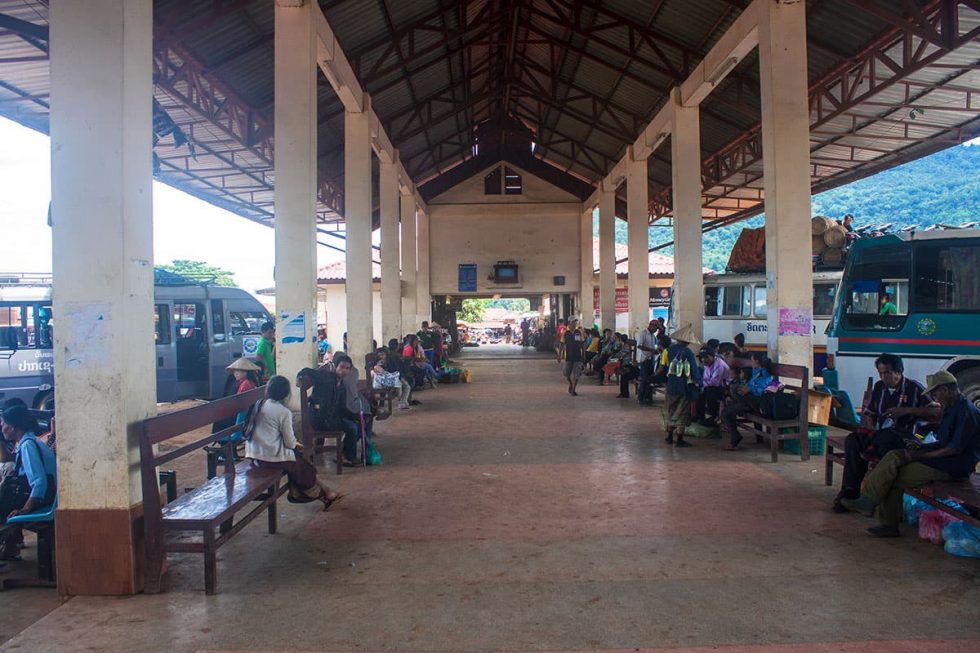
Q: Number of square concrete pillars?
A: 11